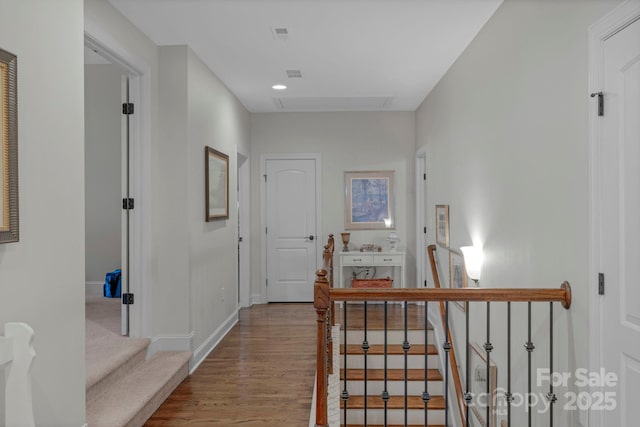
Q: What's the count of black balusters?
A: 11